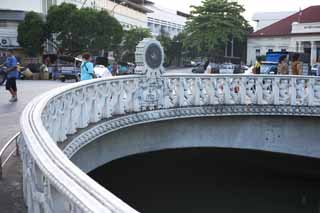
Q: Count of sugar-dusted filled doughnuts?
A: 0